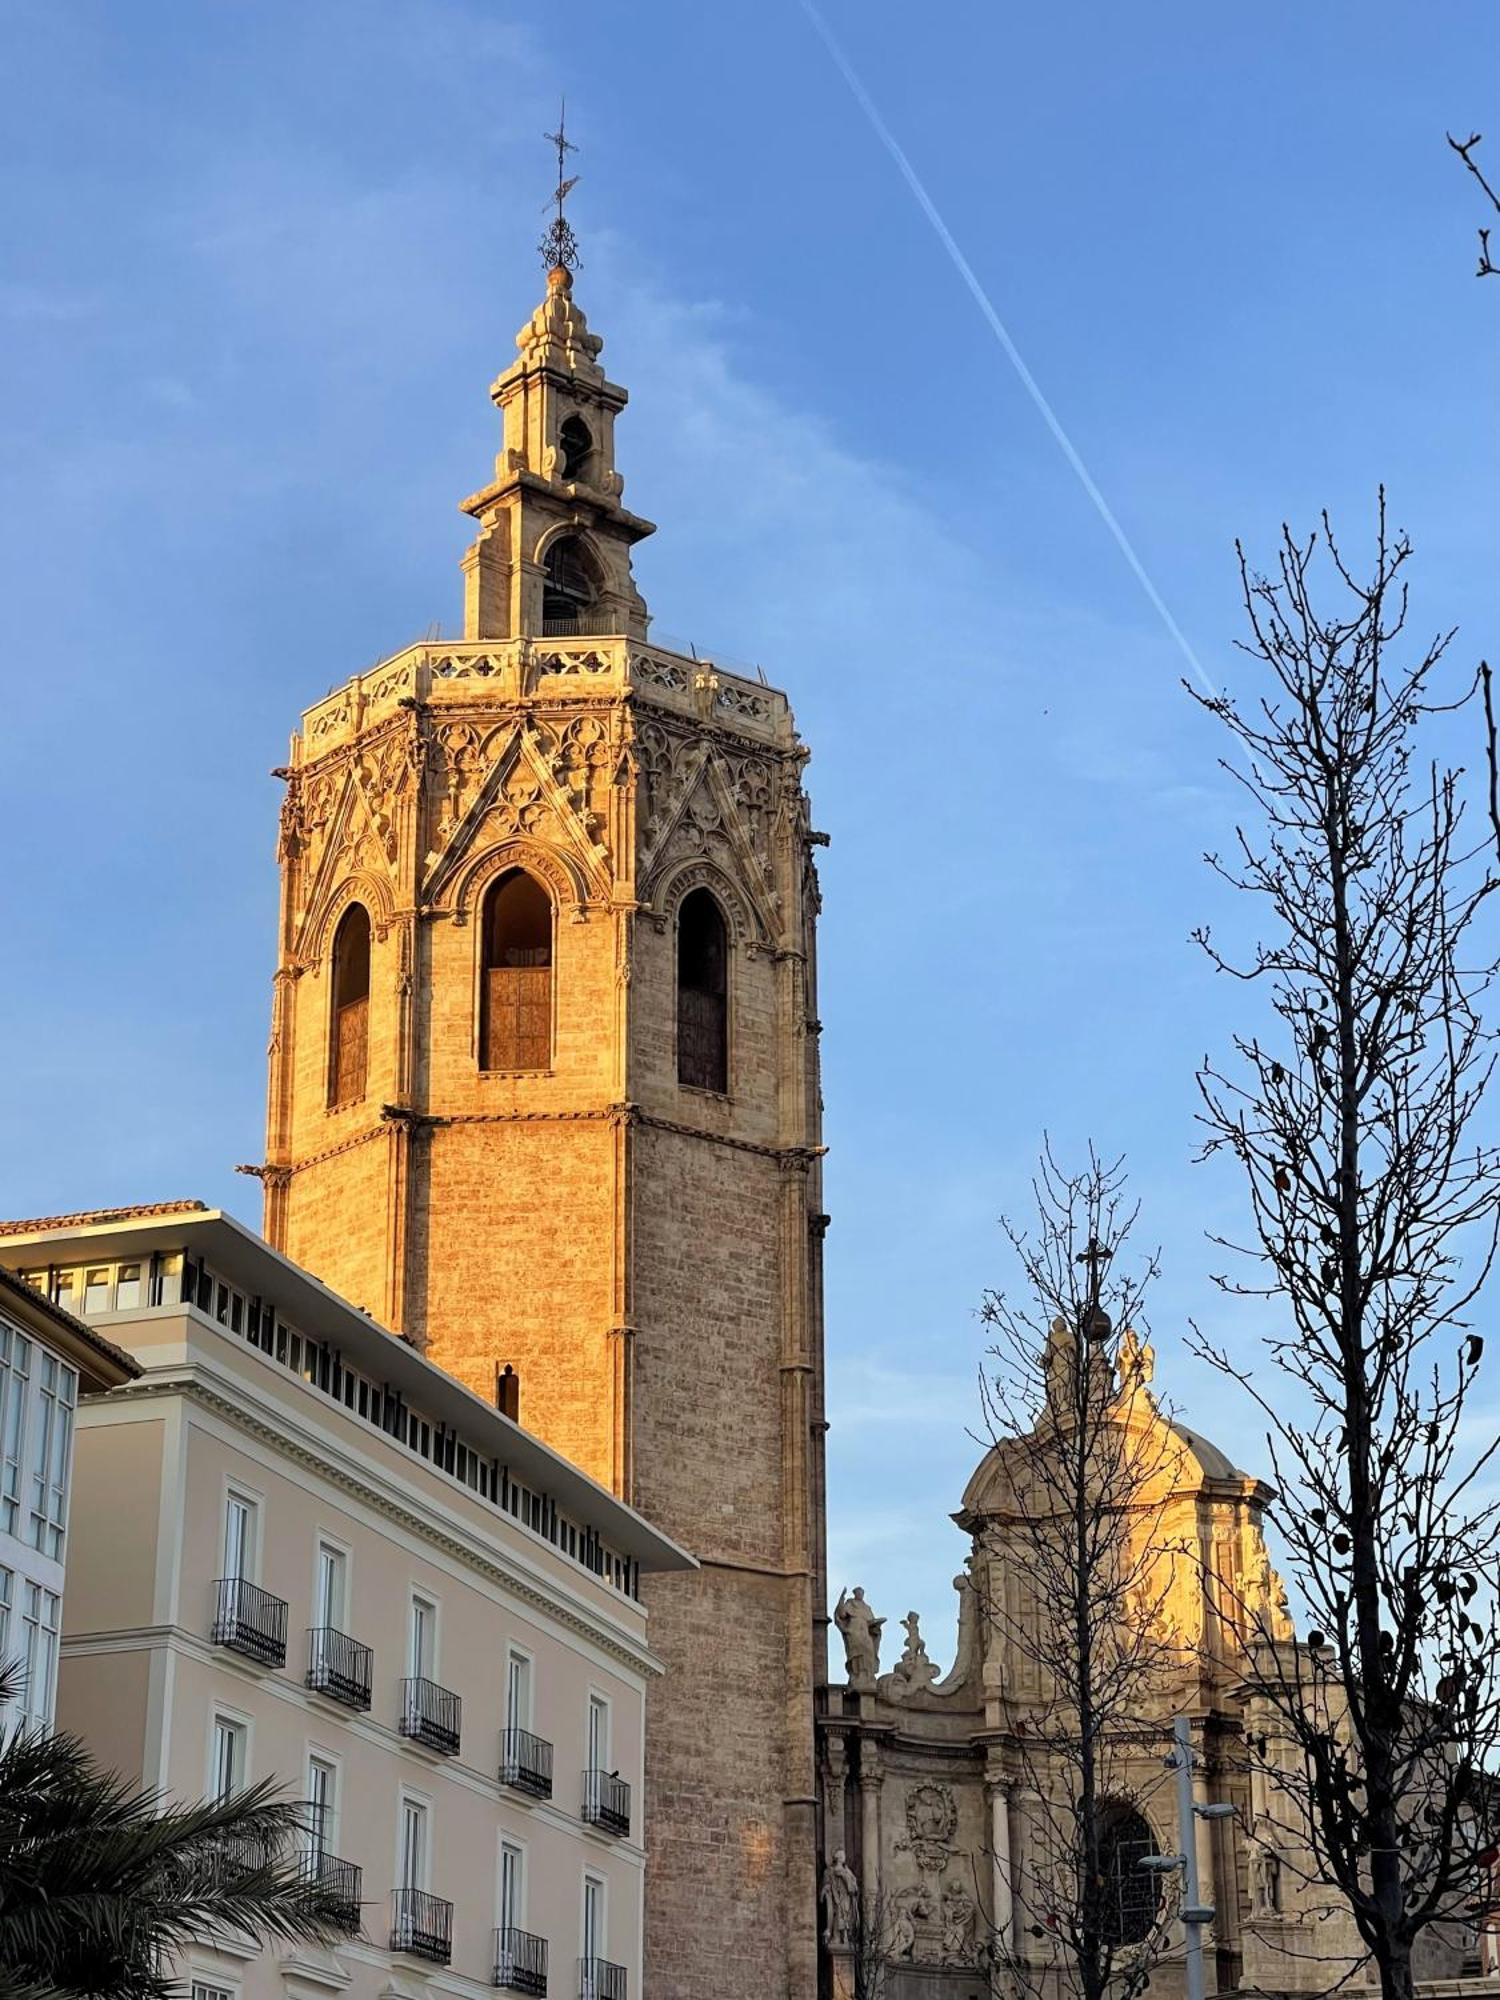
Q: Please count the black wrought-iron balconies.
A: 10